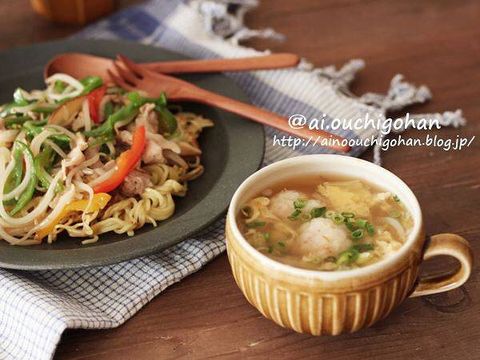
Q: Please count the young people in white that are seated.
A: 0